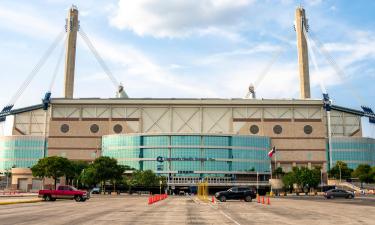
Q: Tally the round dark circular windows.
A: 6